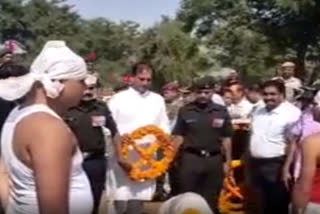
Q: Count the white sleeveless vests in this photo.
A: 1